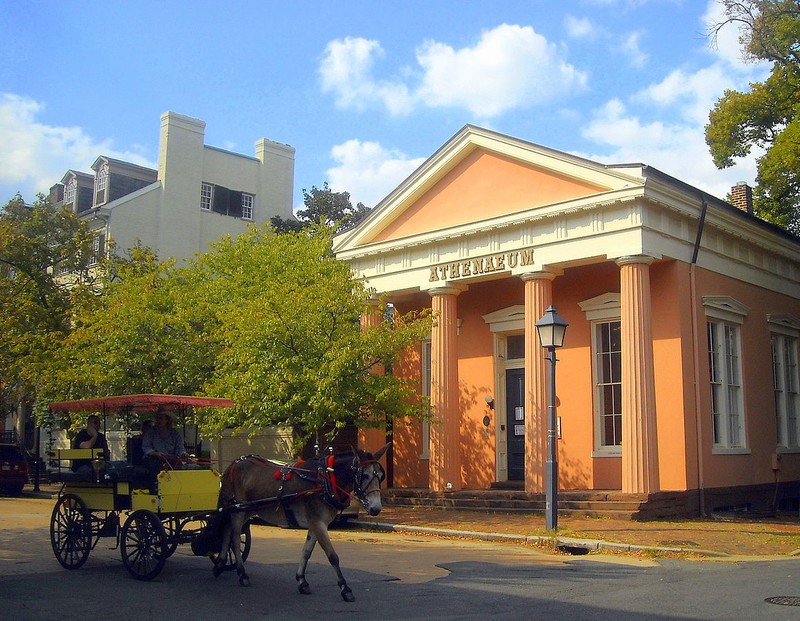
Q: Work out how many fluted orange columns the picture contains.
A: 4